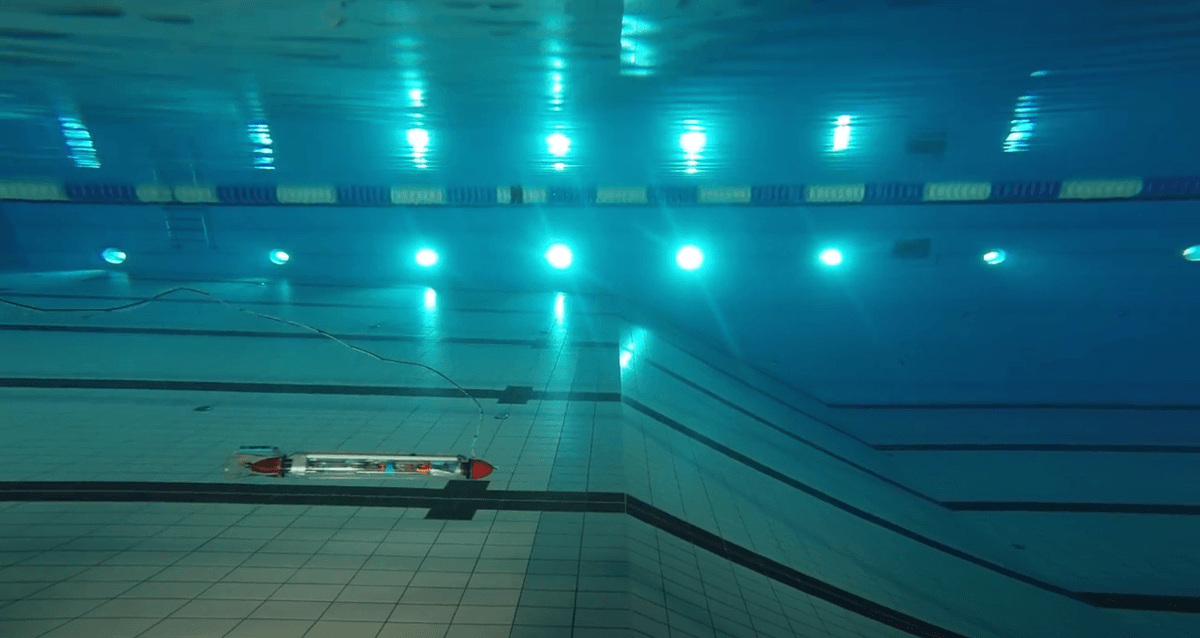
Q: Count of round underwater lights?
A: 8